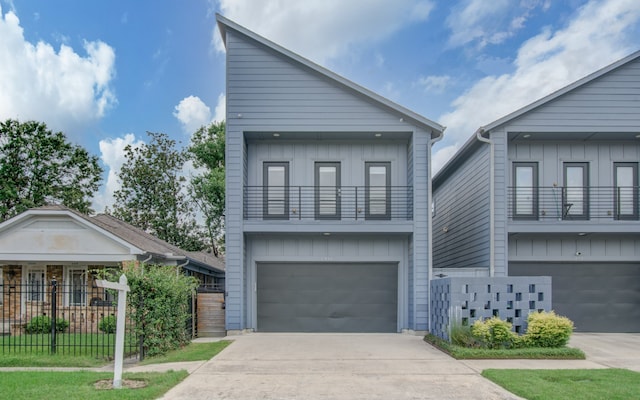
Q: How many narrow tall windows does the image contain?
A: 6